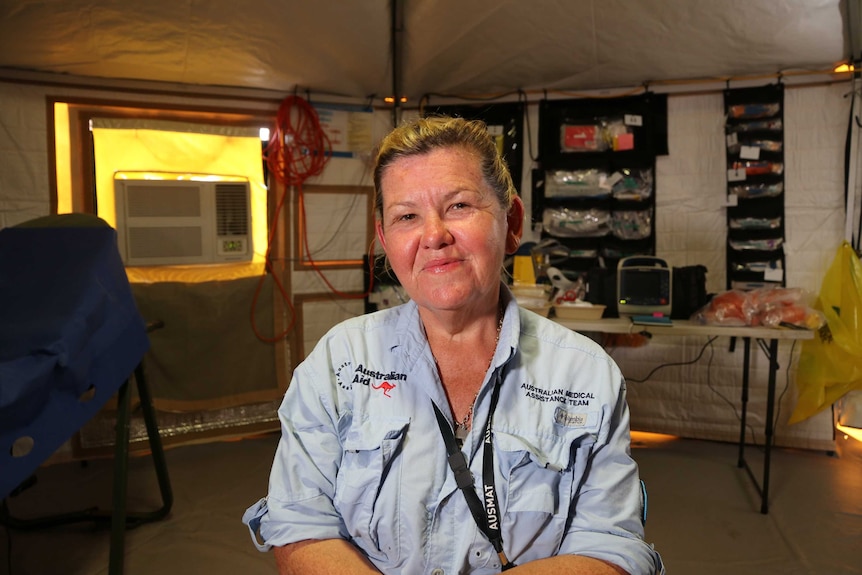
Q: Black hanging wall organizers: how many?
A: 3